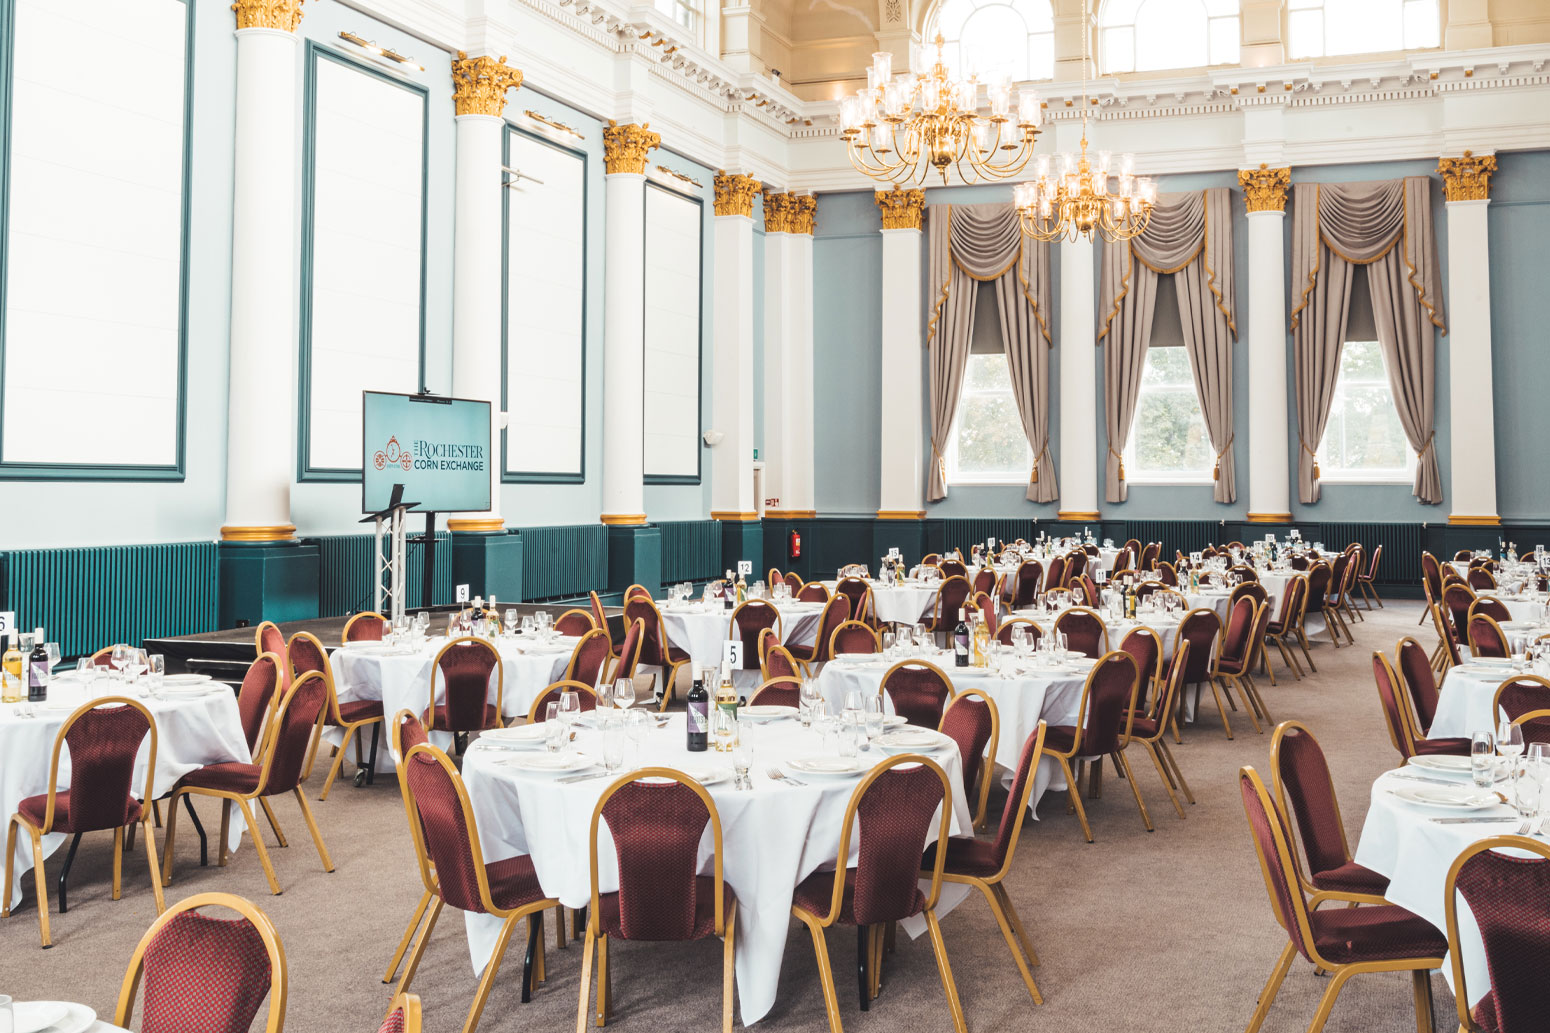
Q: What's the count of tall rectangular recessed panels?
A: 4